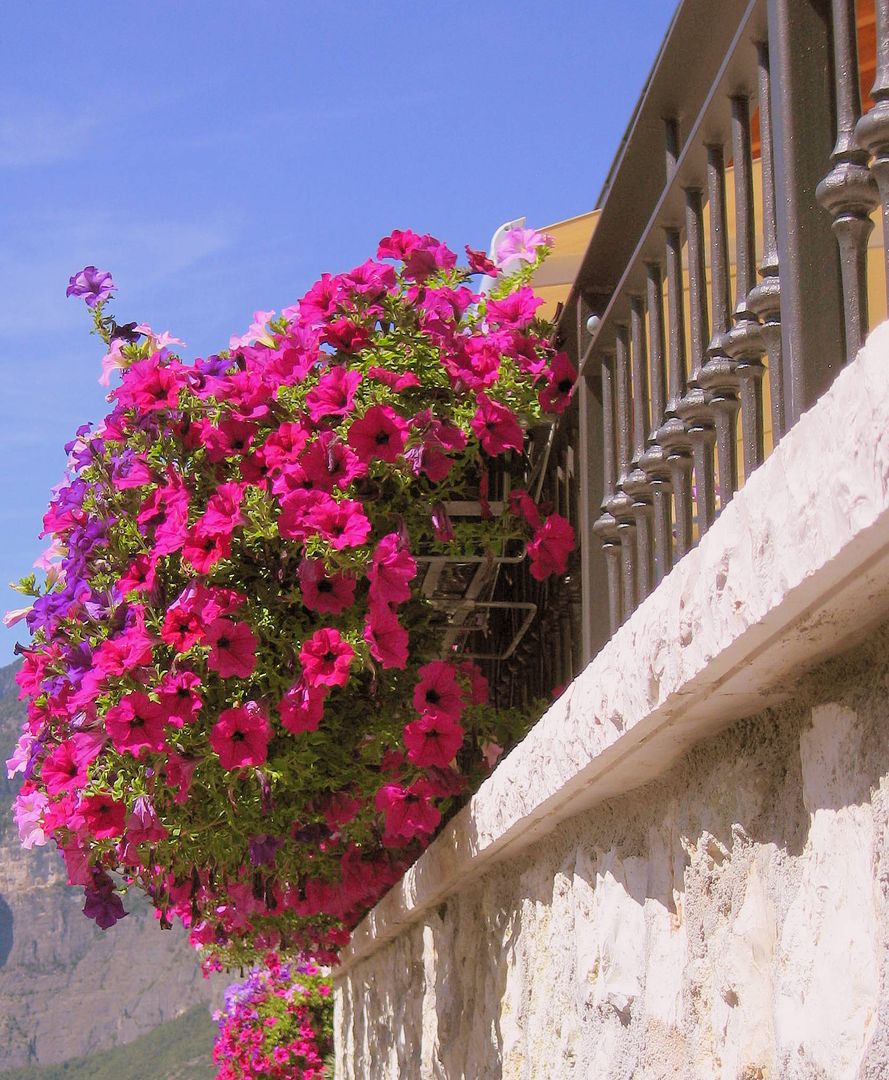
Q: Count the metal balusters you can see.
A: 11